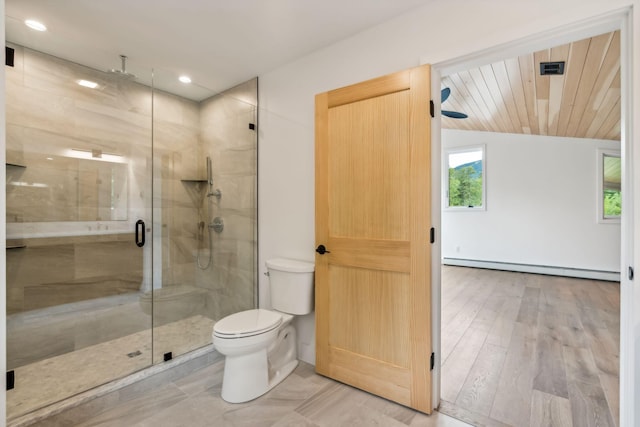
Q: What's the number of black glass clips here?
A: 4